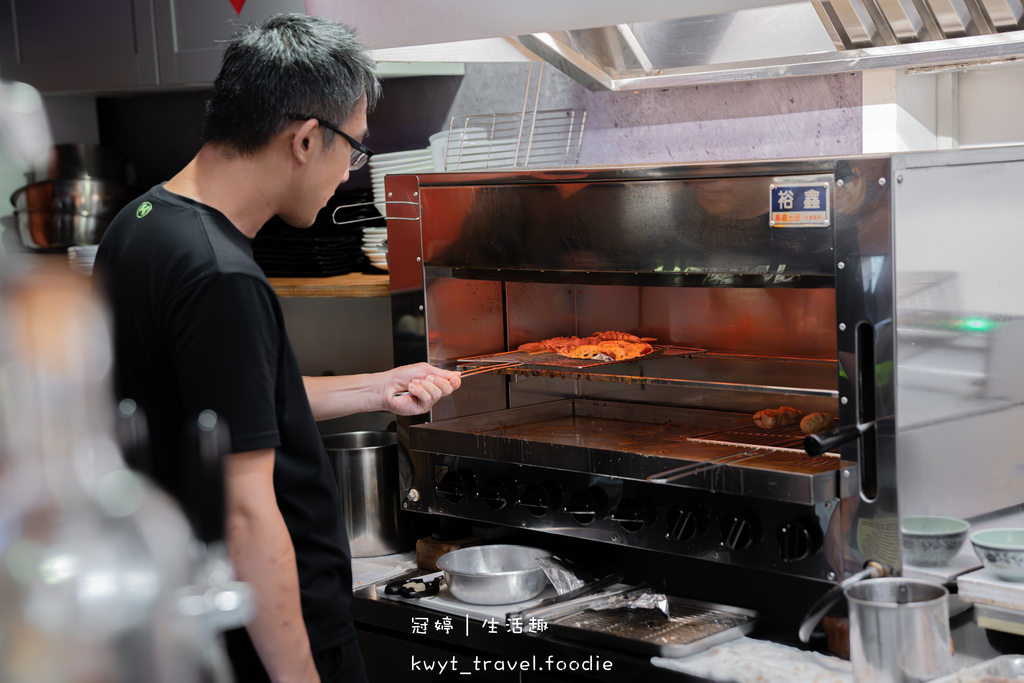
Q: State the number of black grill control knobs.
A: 8